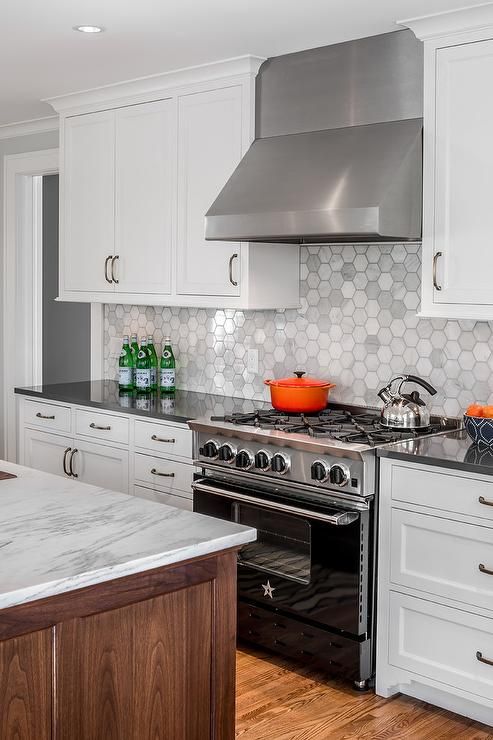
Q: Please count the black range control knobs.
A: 7